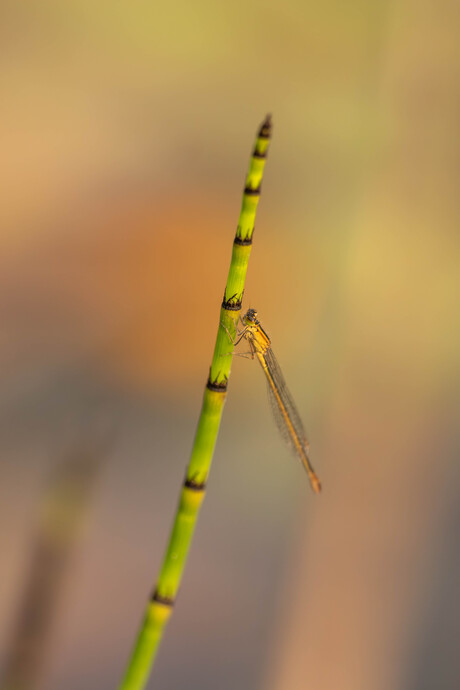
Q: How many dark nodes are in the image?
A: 8